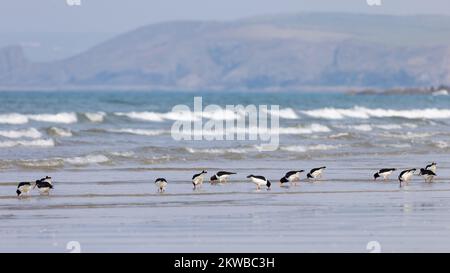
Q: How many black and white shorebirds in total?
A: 13